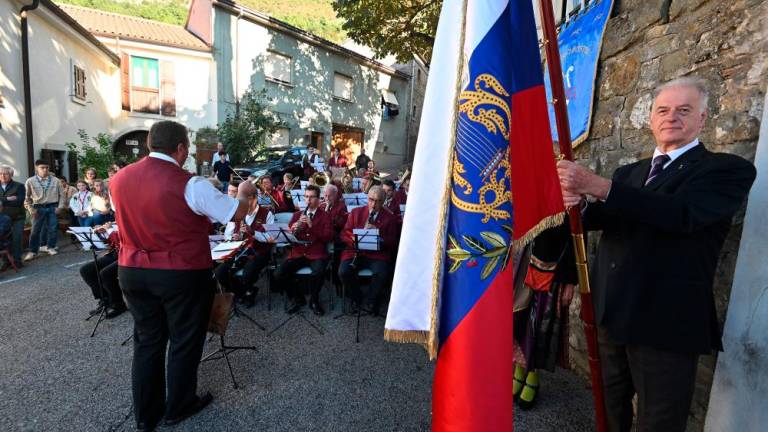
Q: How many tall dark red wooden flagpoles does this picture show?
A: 1